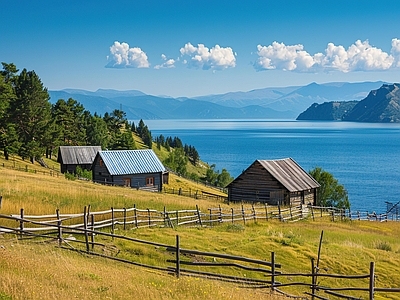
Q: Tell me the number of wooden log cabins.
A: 3